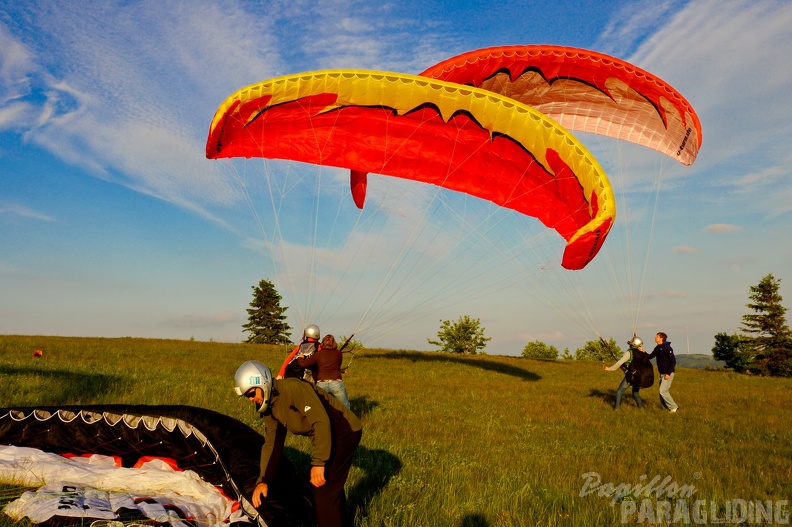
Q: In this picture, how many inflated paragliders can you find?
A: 2